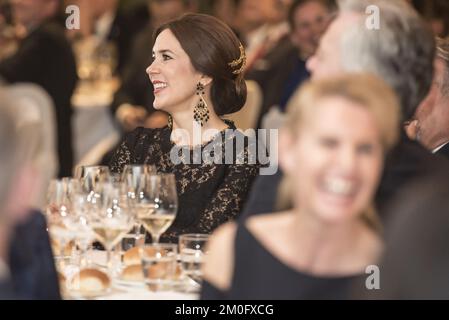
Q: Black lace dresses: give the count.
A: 1